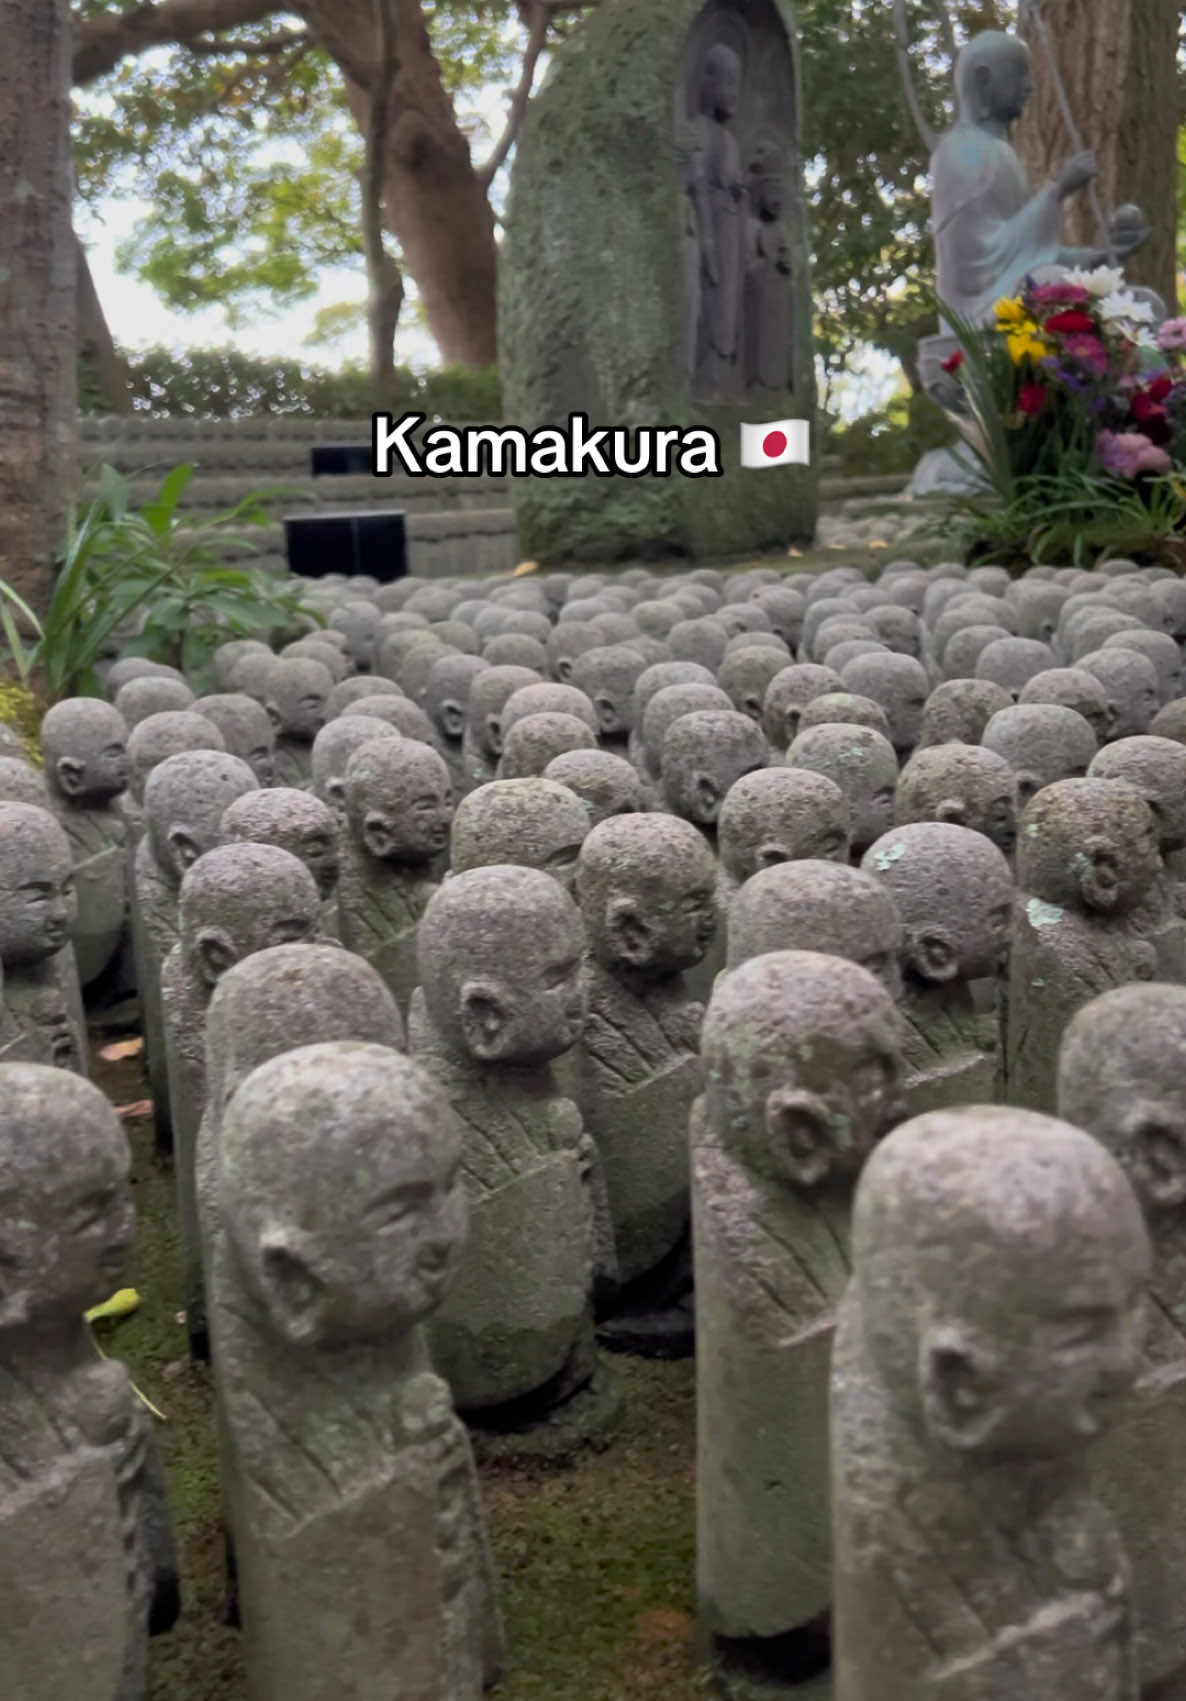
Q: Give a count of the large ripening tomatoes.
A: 0